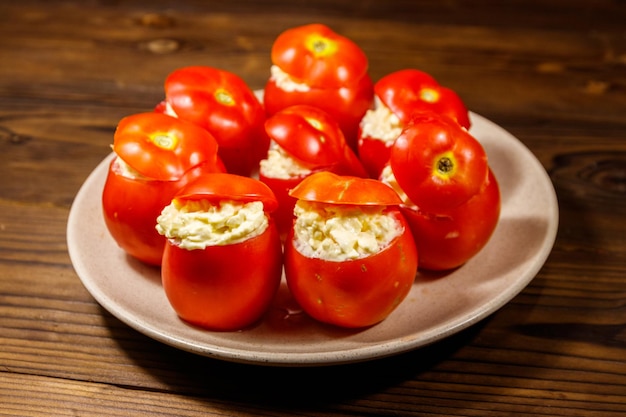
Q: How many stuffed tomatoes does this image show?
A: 8